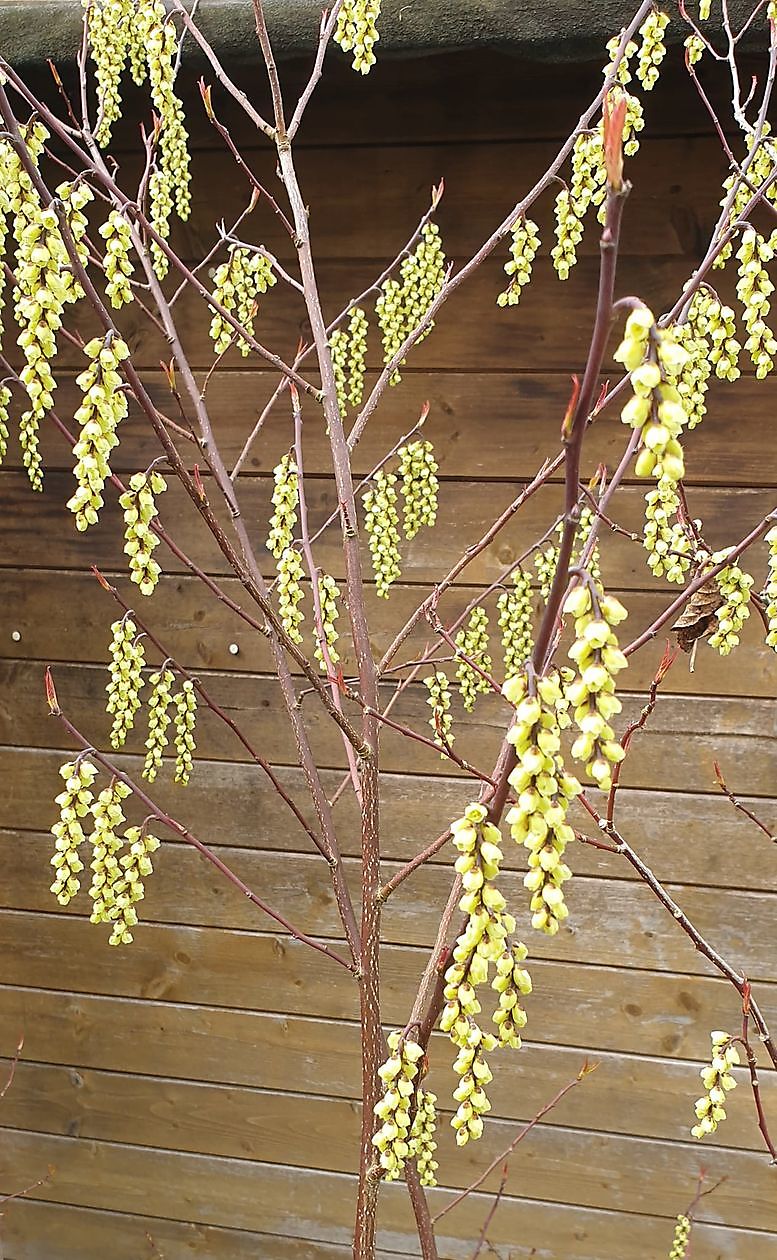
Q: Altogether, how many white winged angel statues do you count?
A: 0